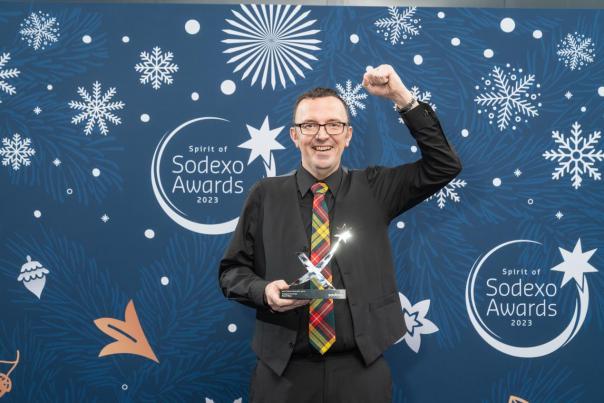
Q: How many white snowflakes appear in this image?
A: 12